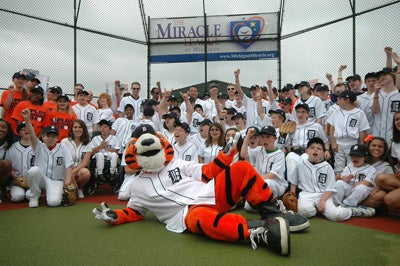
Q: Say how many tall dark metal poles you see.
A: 5